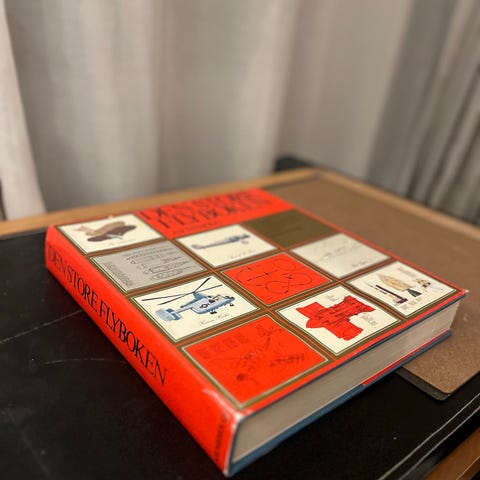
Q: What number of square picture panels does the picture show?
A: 10